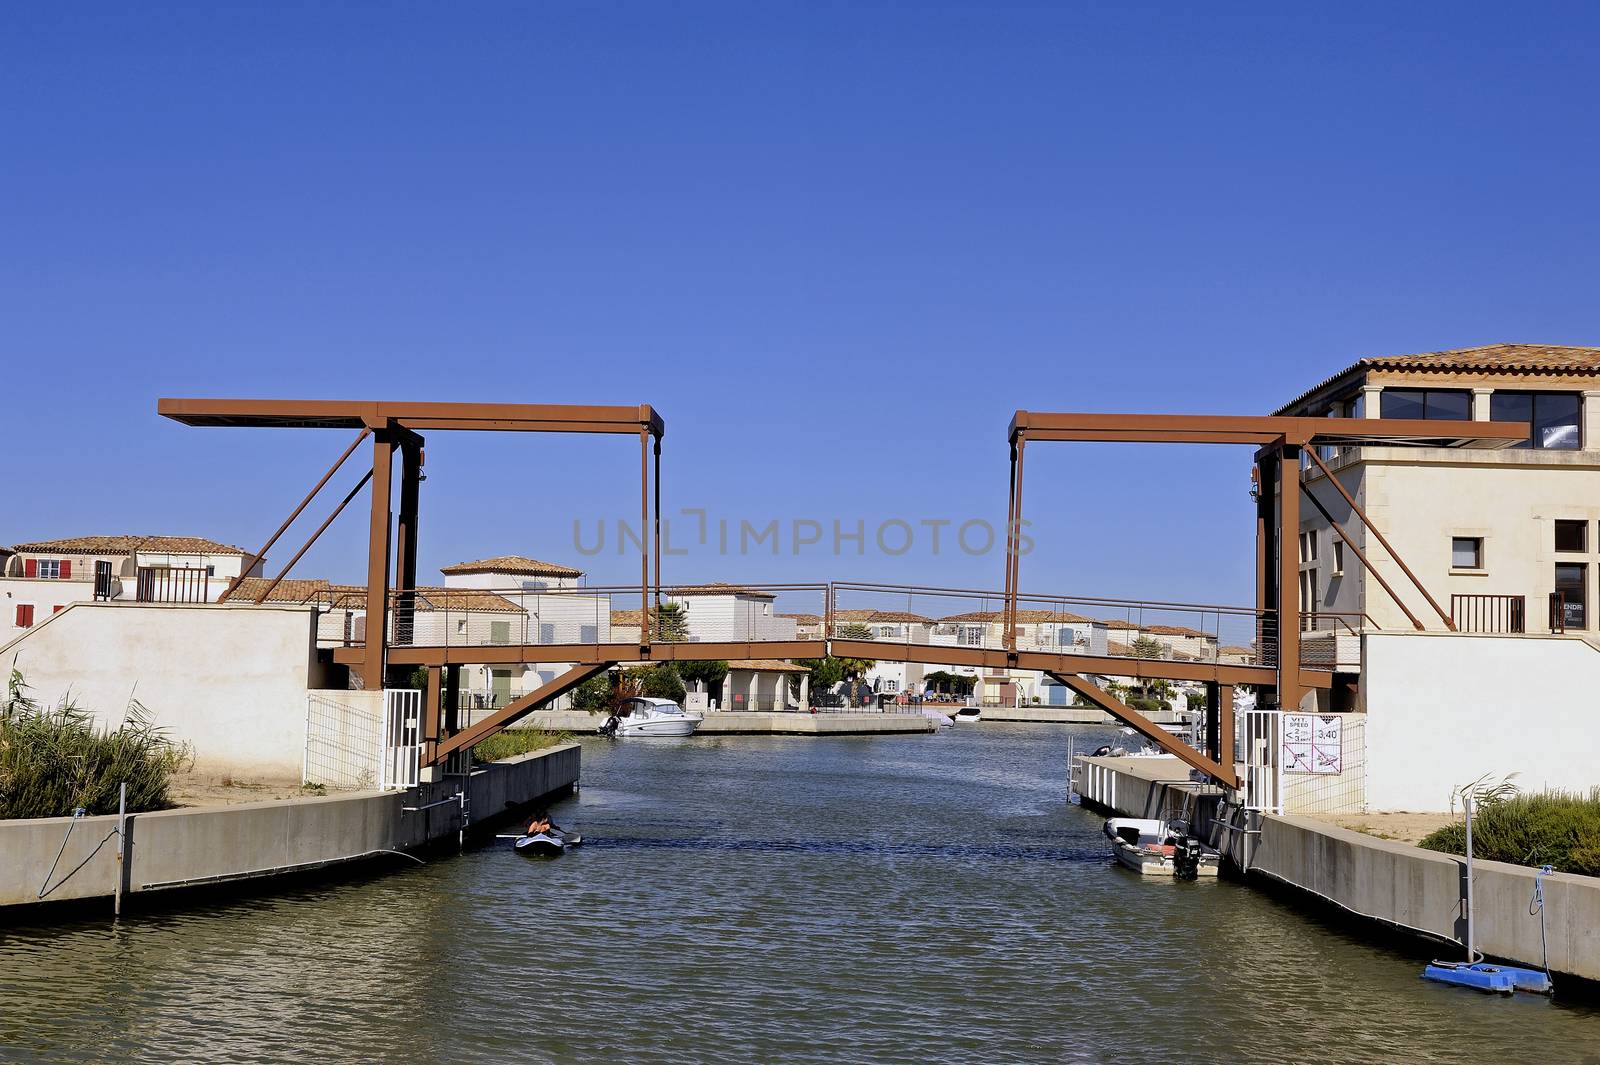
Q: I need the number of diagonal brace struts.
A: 6